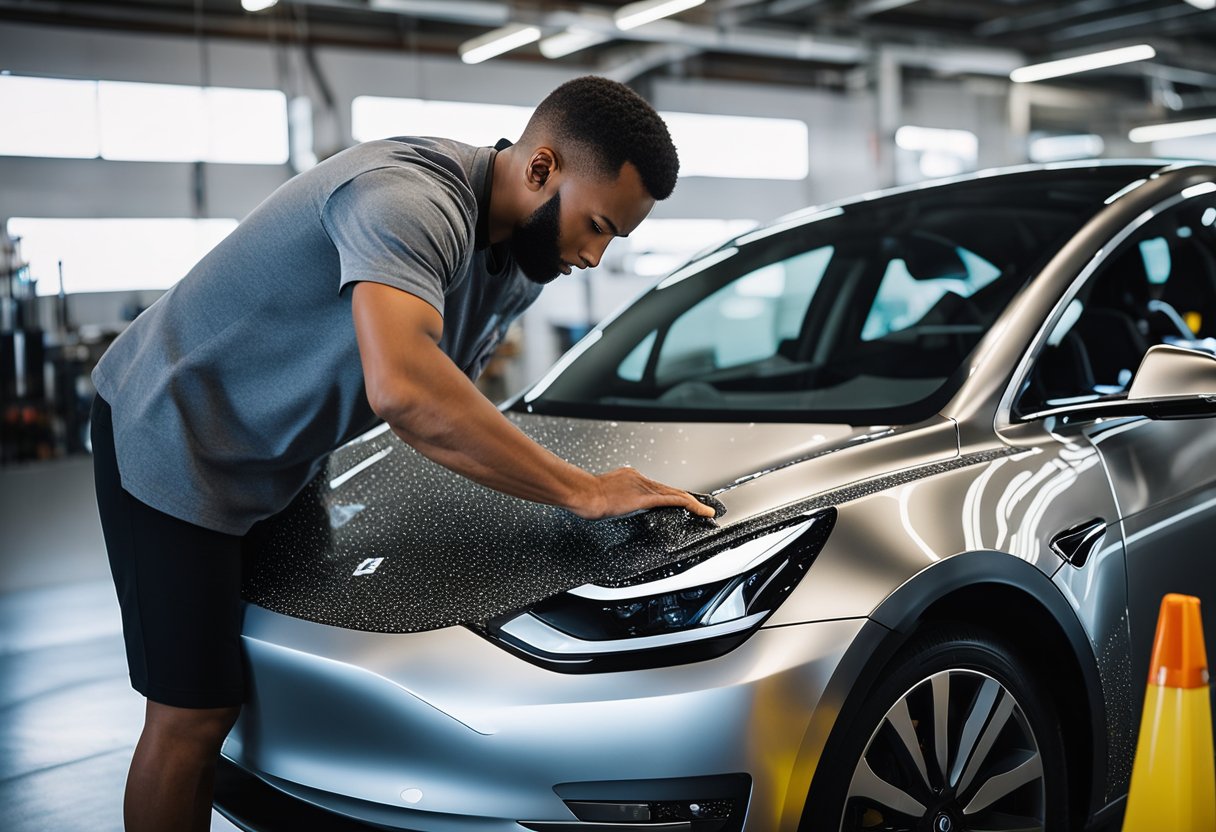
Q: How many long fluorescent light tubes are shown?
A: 5